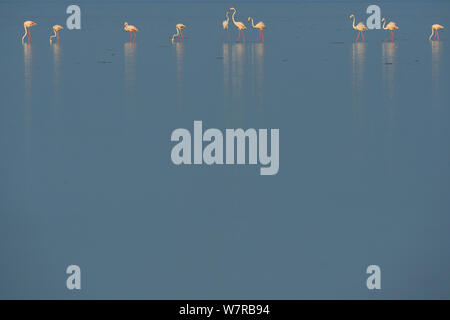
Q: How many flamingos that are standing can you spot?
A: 10